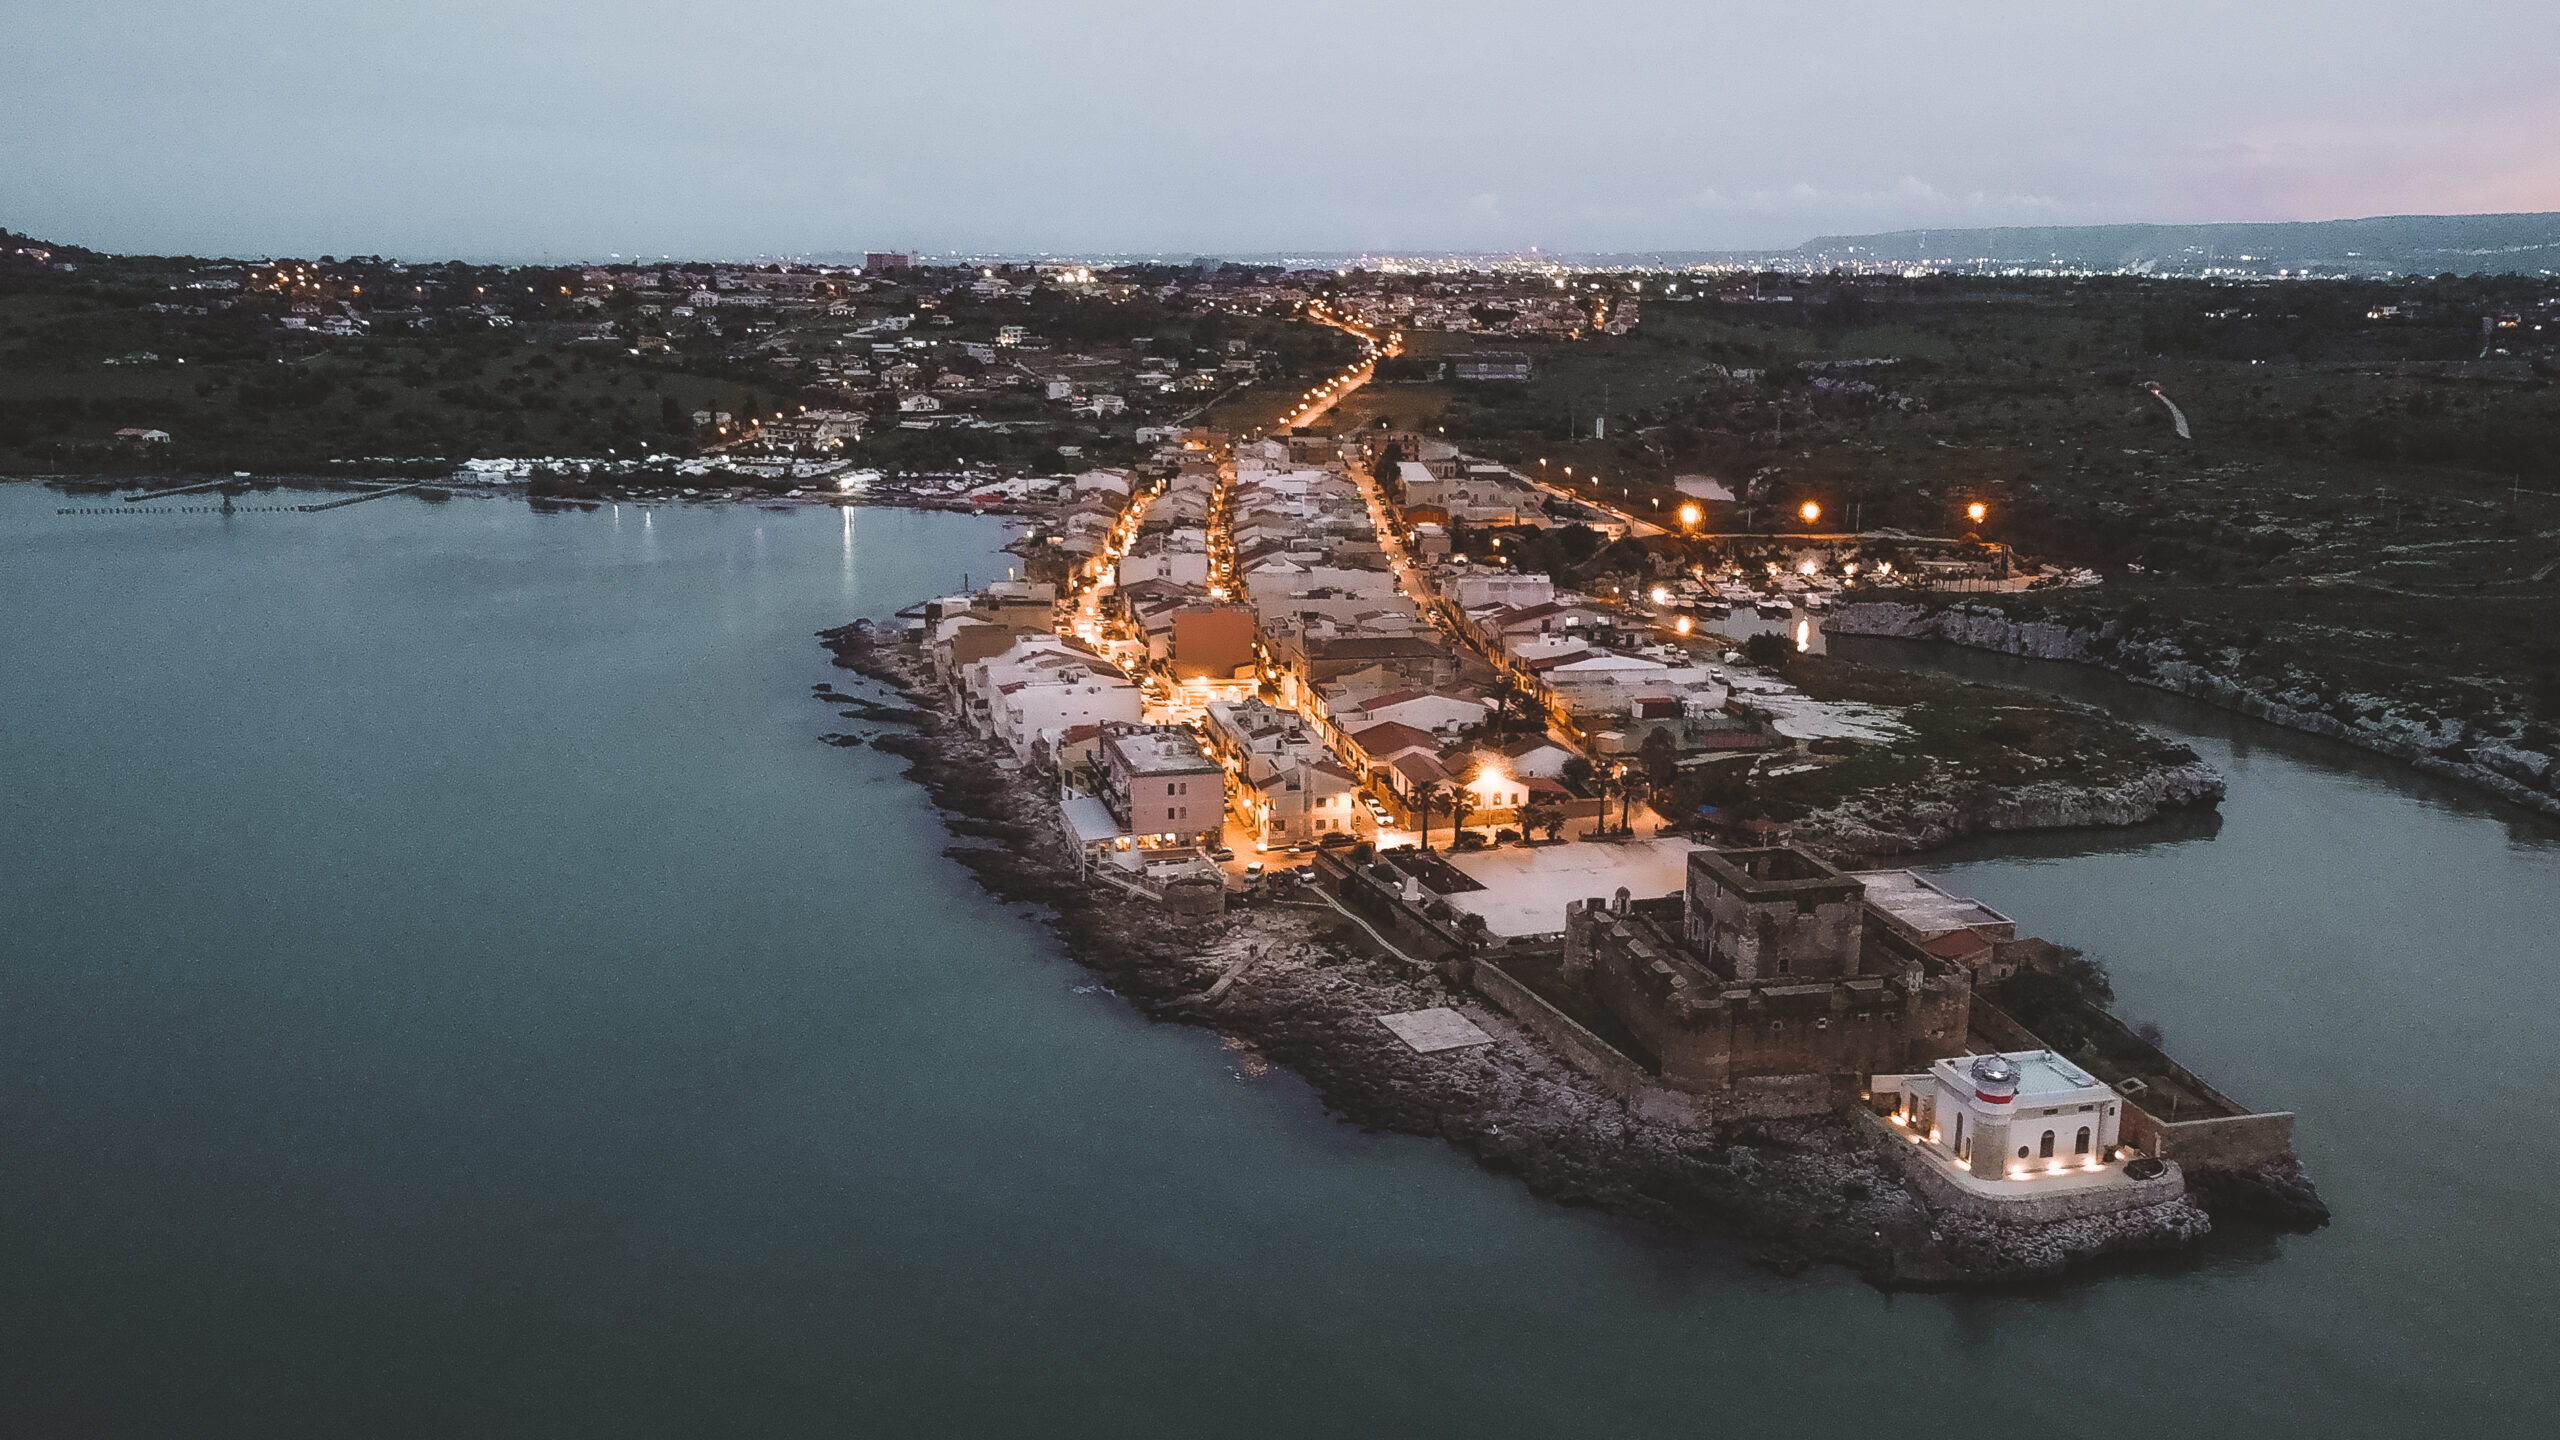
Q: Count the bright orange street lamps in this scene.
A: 3